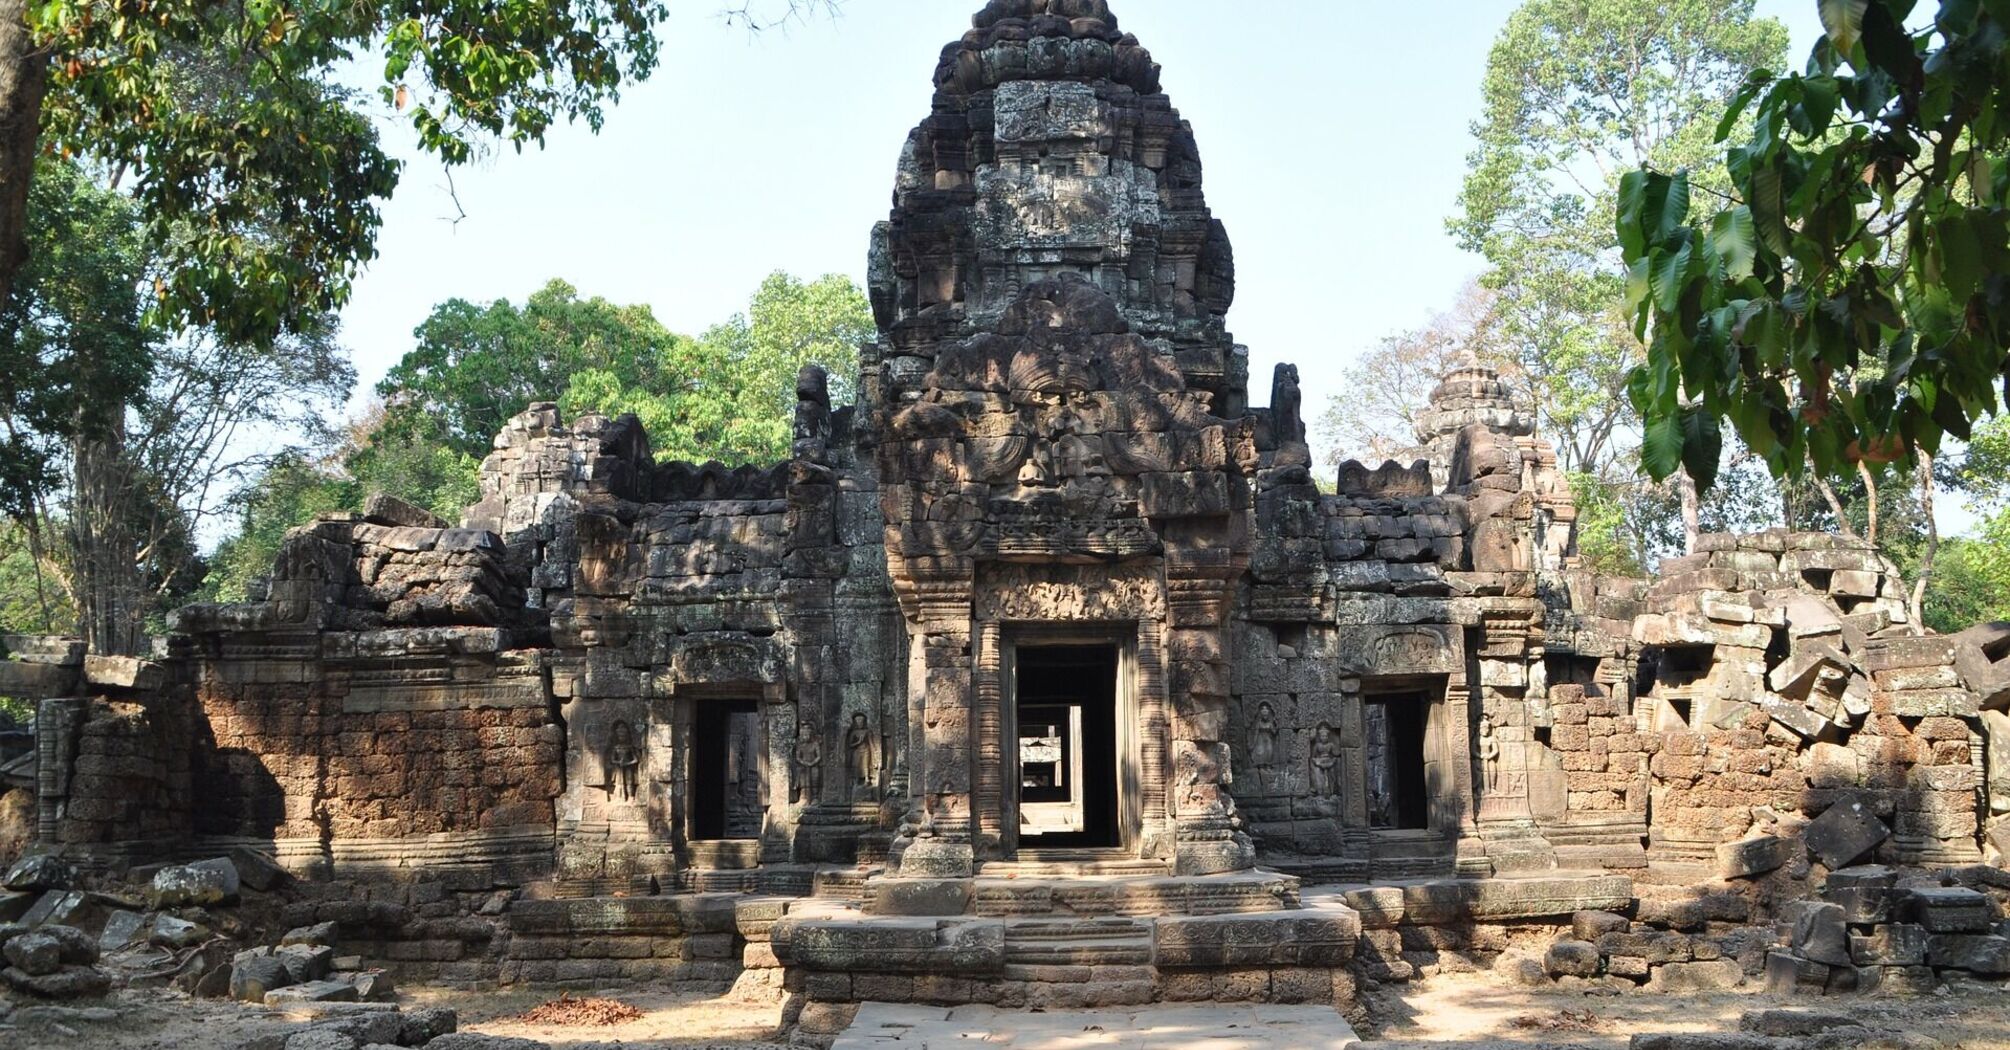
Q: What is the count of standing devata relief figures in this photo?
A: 6